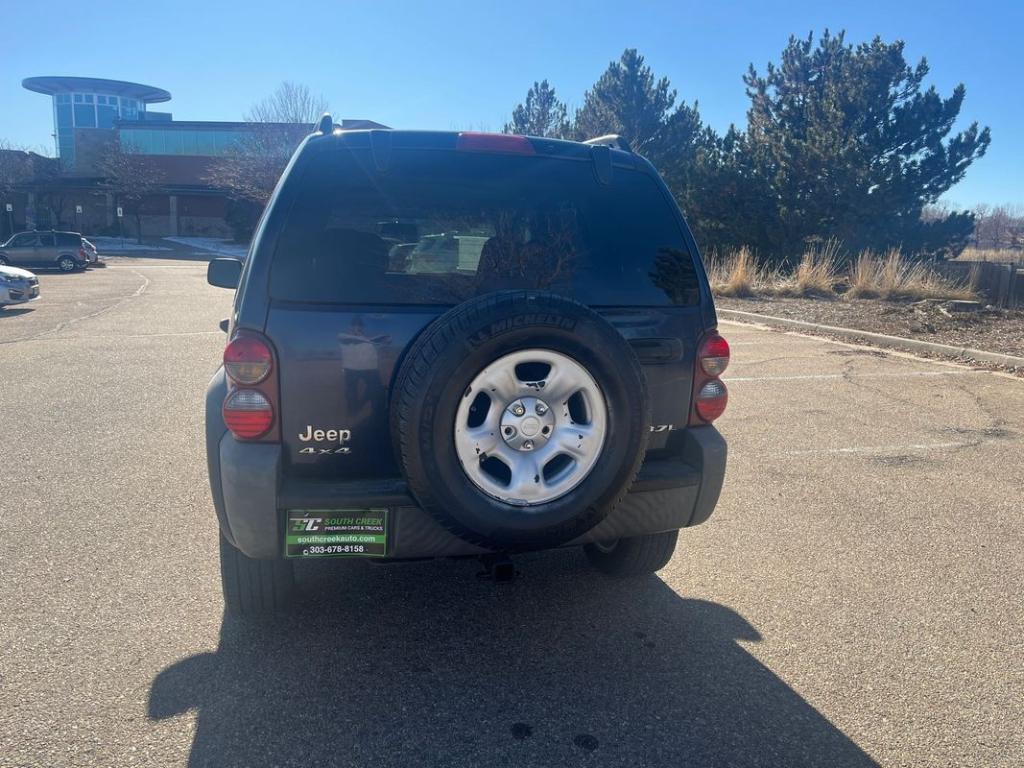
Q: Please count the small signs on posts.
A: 3